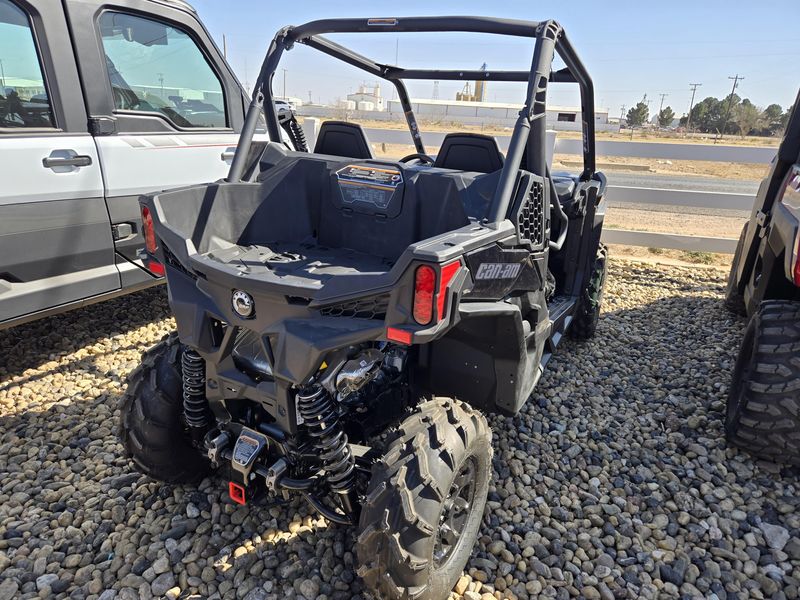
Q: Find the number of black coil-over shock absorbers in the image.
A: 2